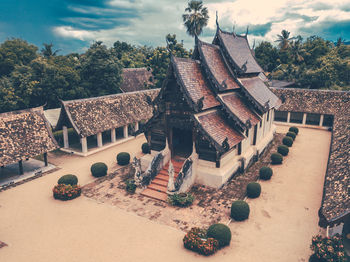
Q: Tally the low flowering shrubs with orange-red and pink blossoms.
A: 3